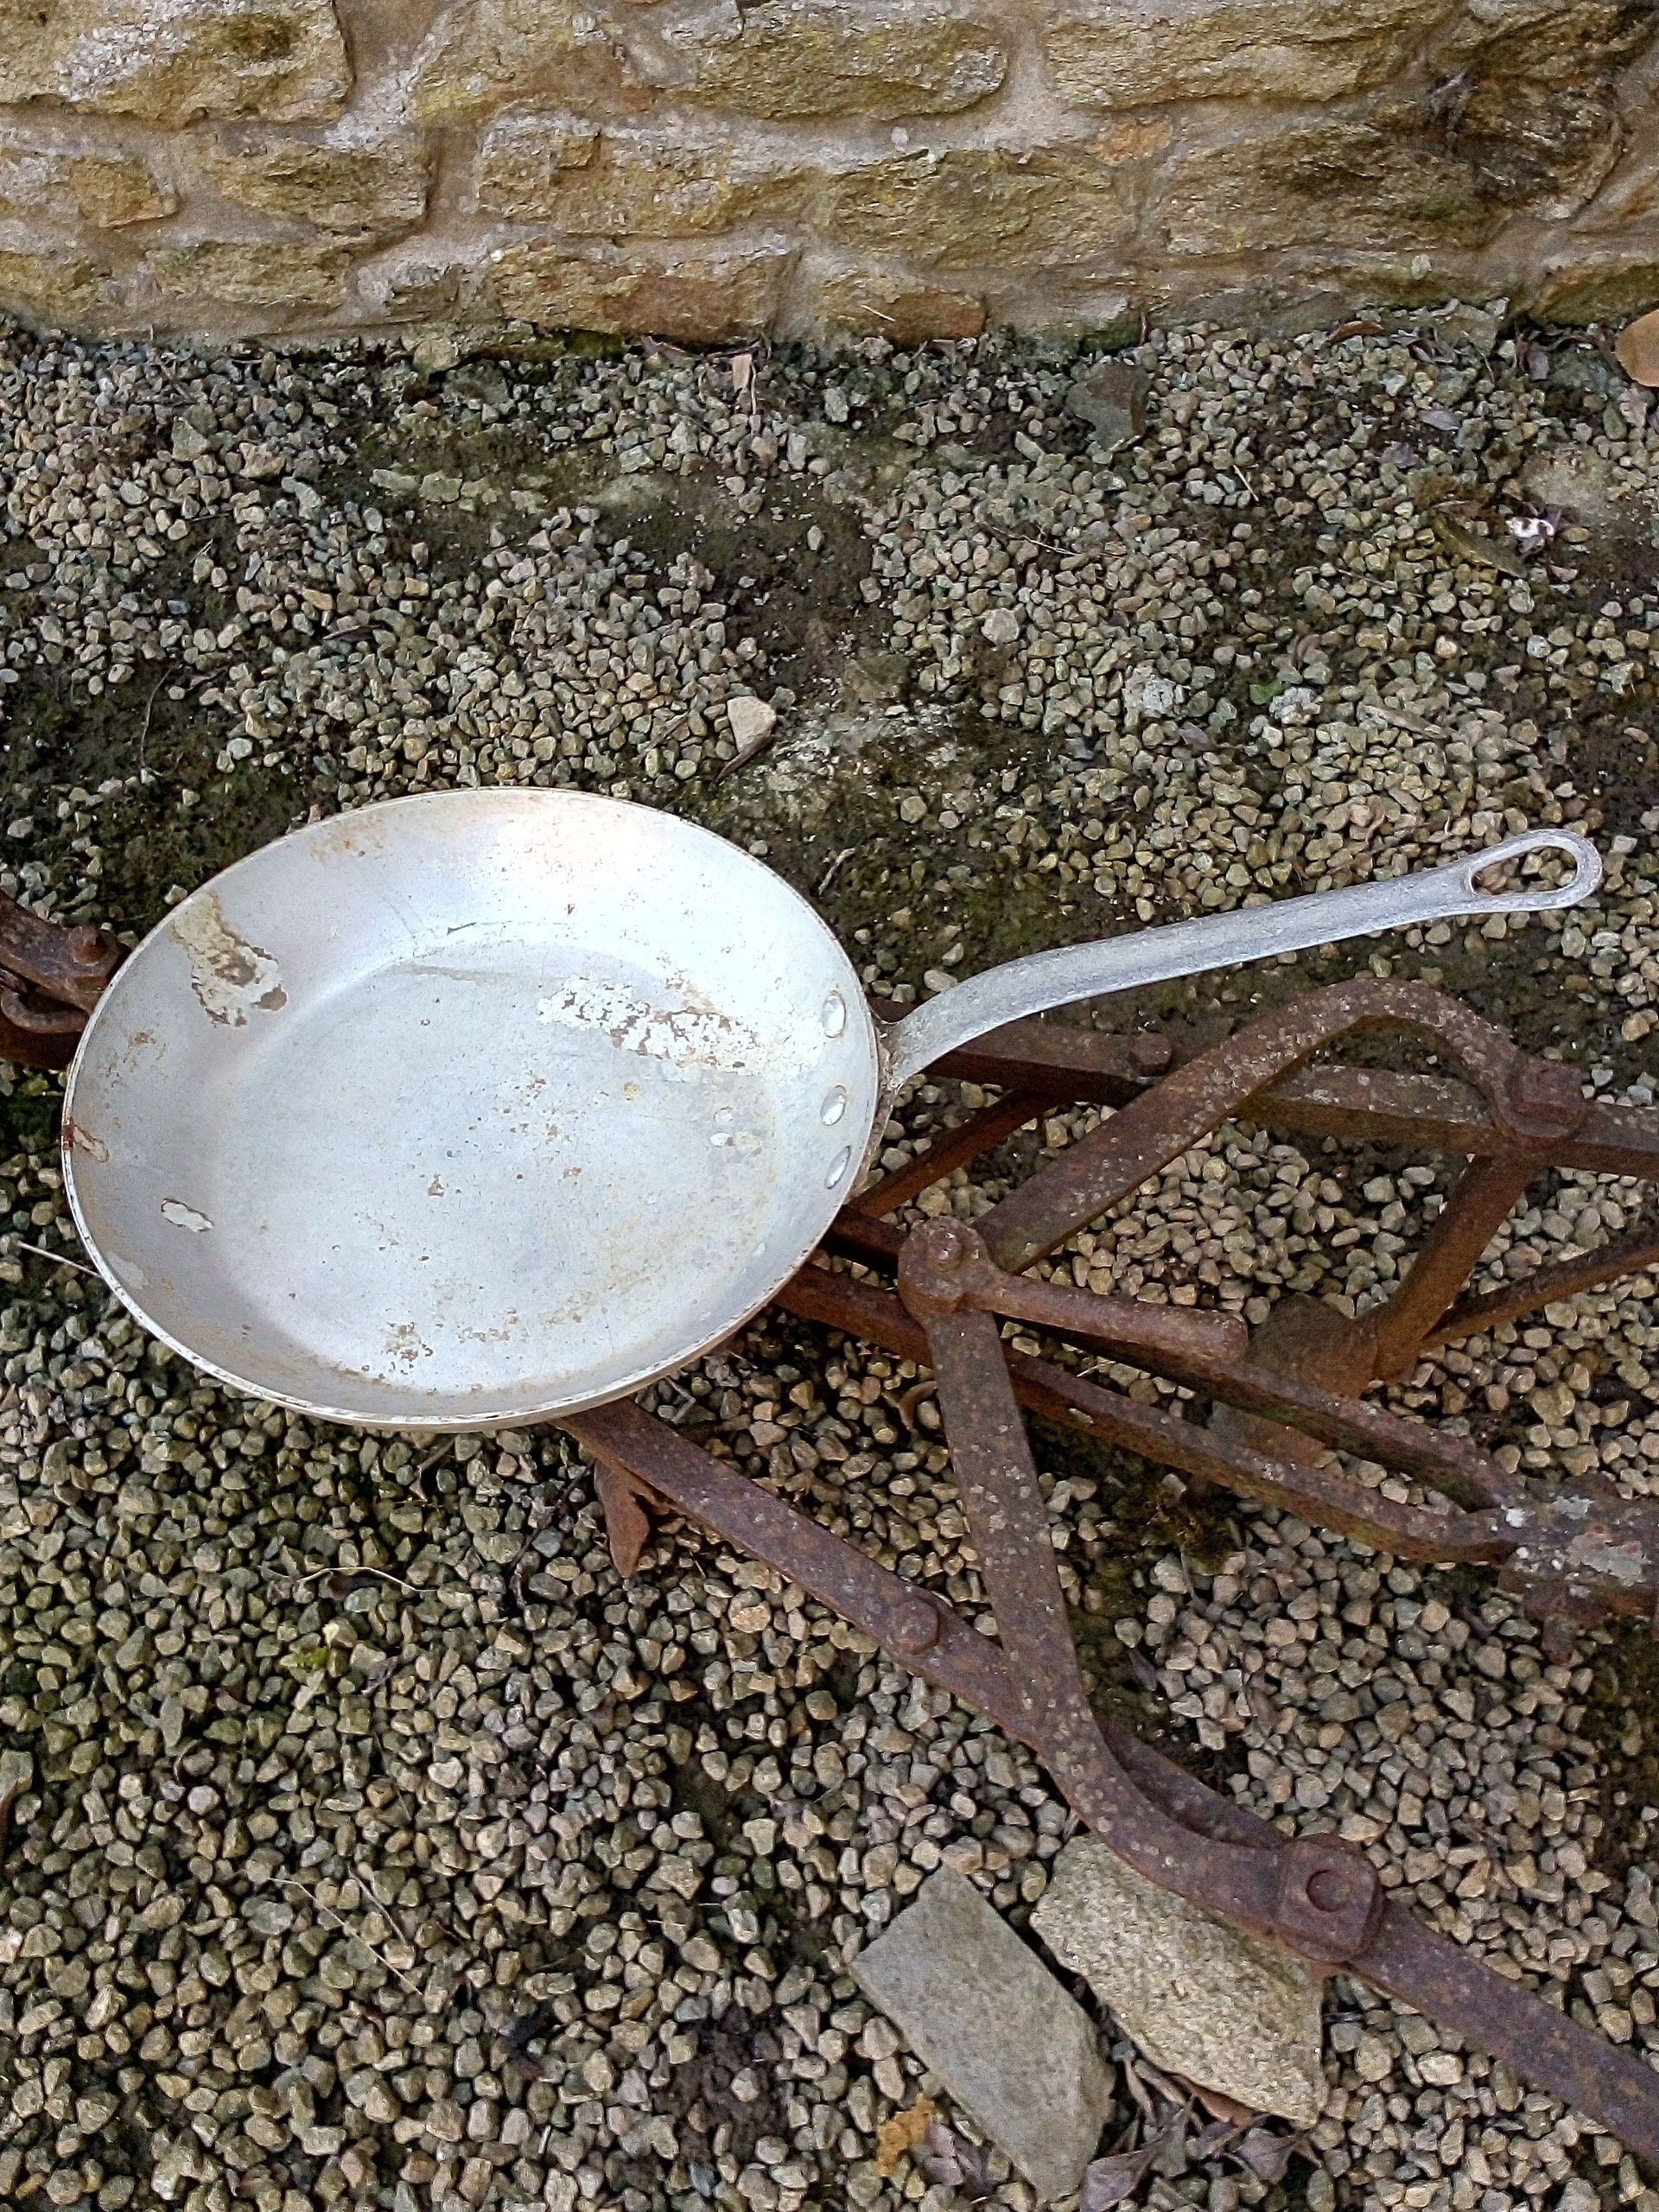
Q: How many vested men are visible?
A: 0